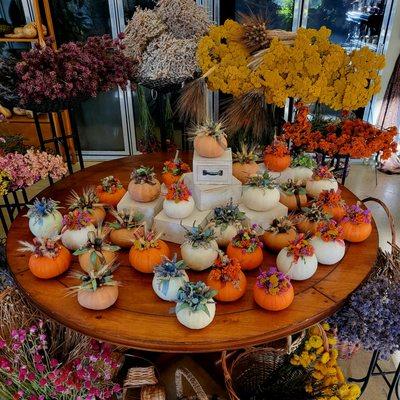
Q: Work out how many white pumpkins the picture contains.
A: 12